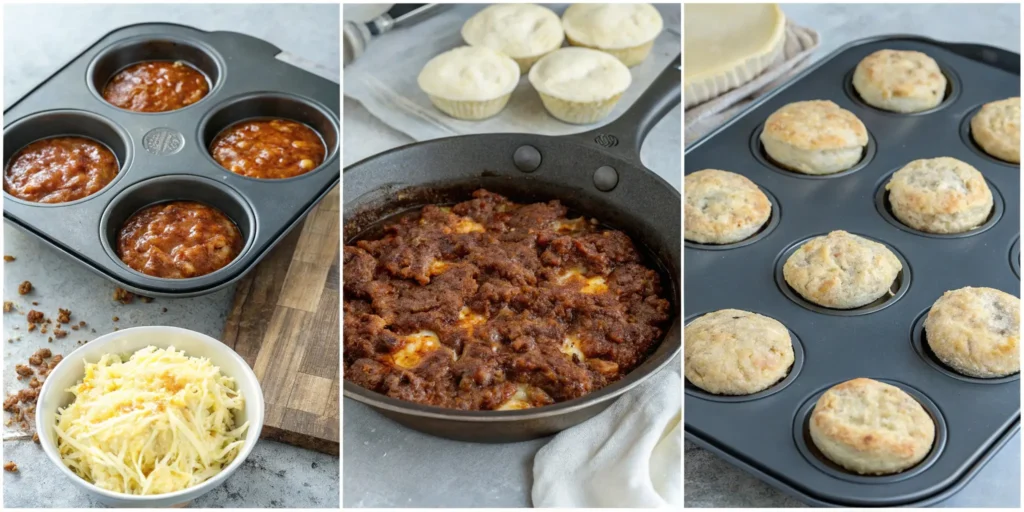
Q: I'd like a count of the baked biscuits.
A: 9